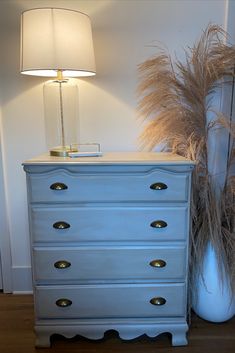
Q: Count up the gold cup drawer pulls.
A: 8